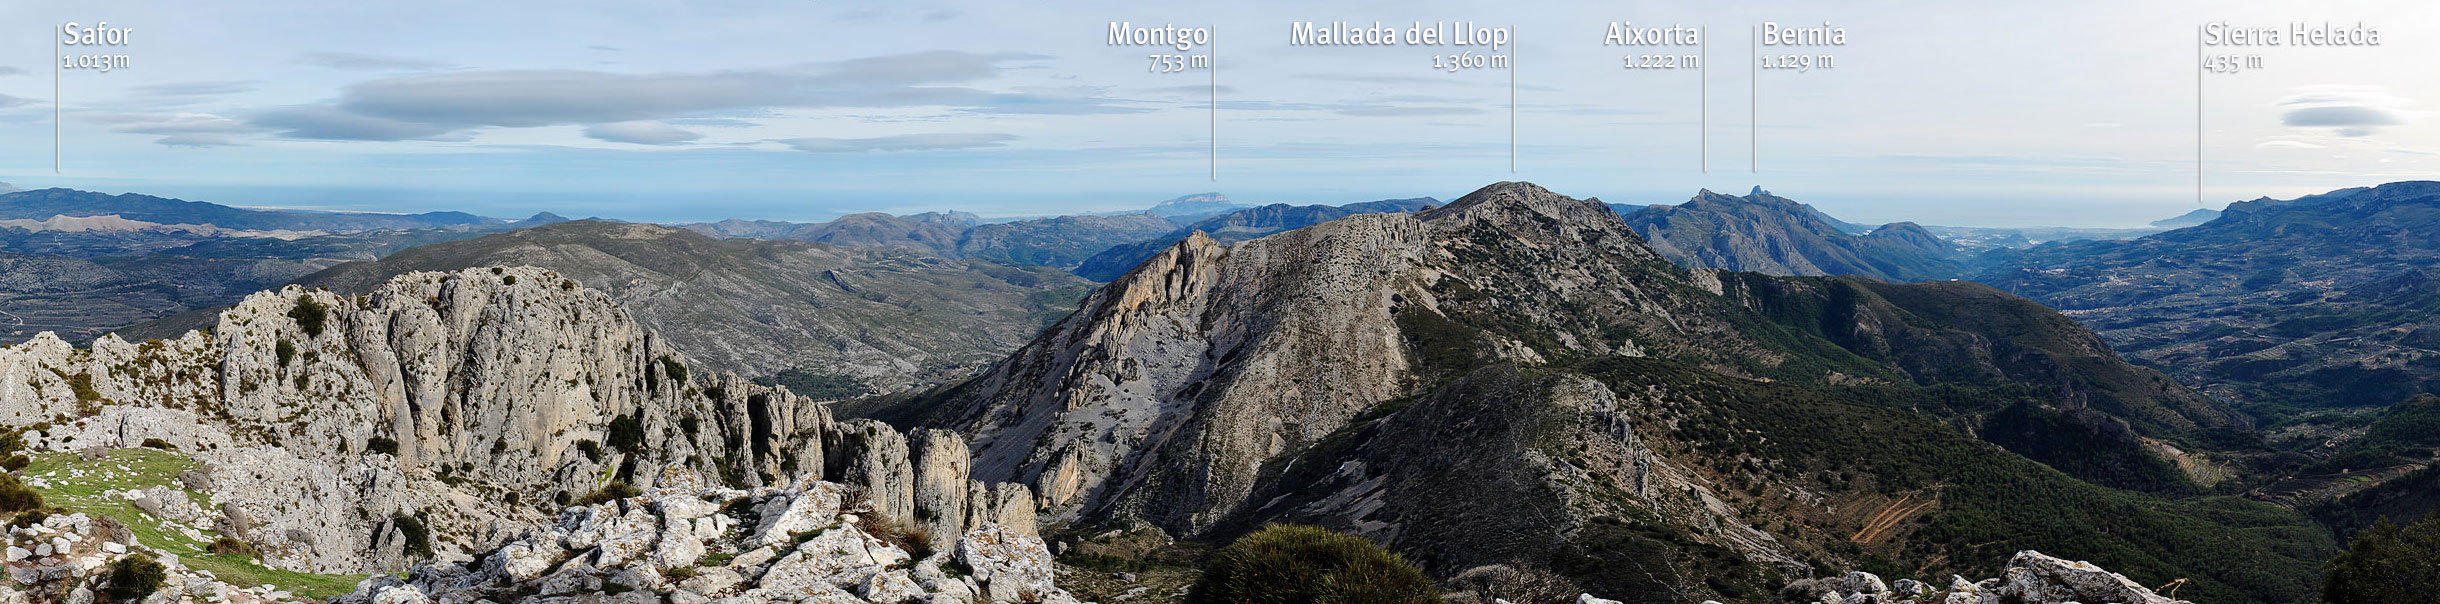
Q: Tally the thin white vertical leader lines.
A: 6